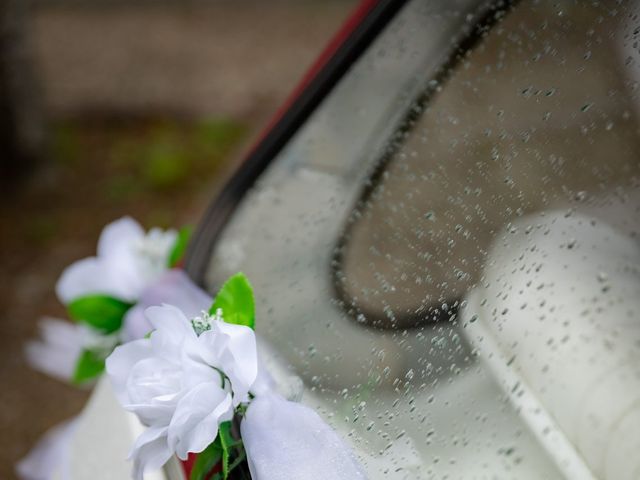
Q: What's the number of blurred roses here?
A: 2